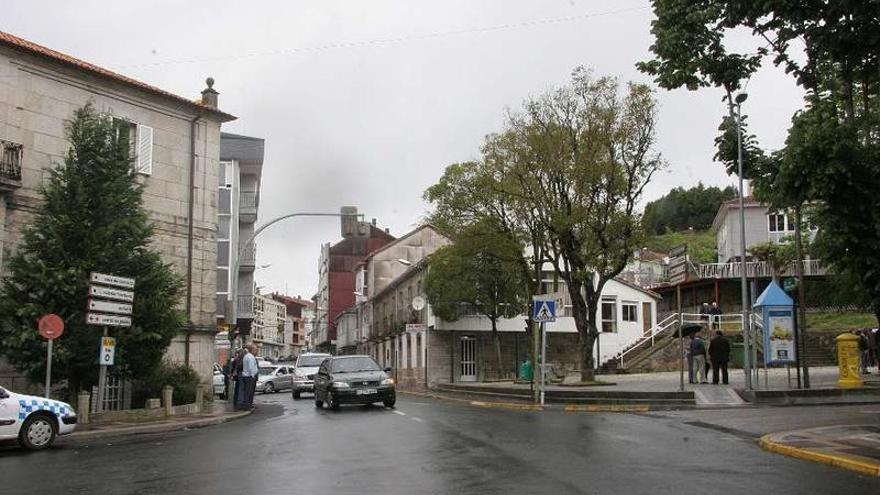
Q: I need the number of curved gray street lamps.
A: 1